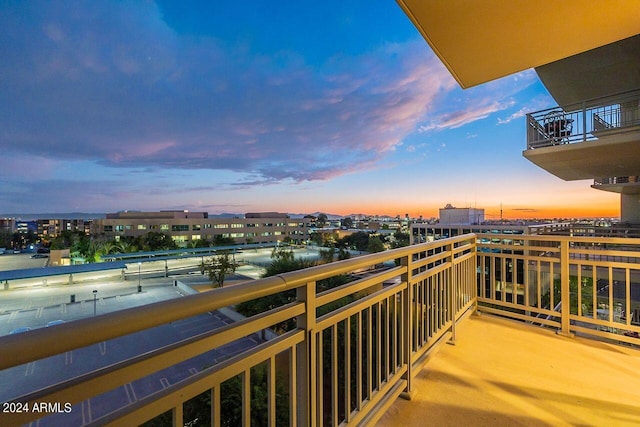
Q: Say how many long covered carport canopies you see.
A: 2